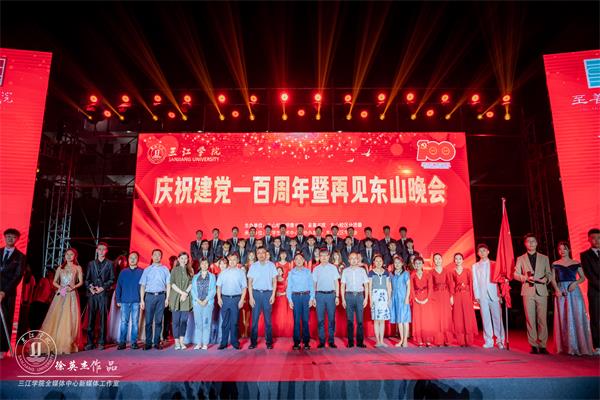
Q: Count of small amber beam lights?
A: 14